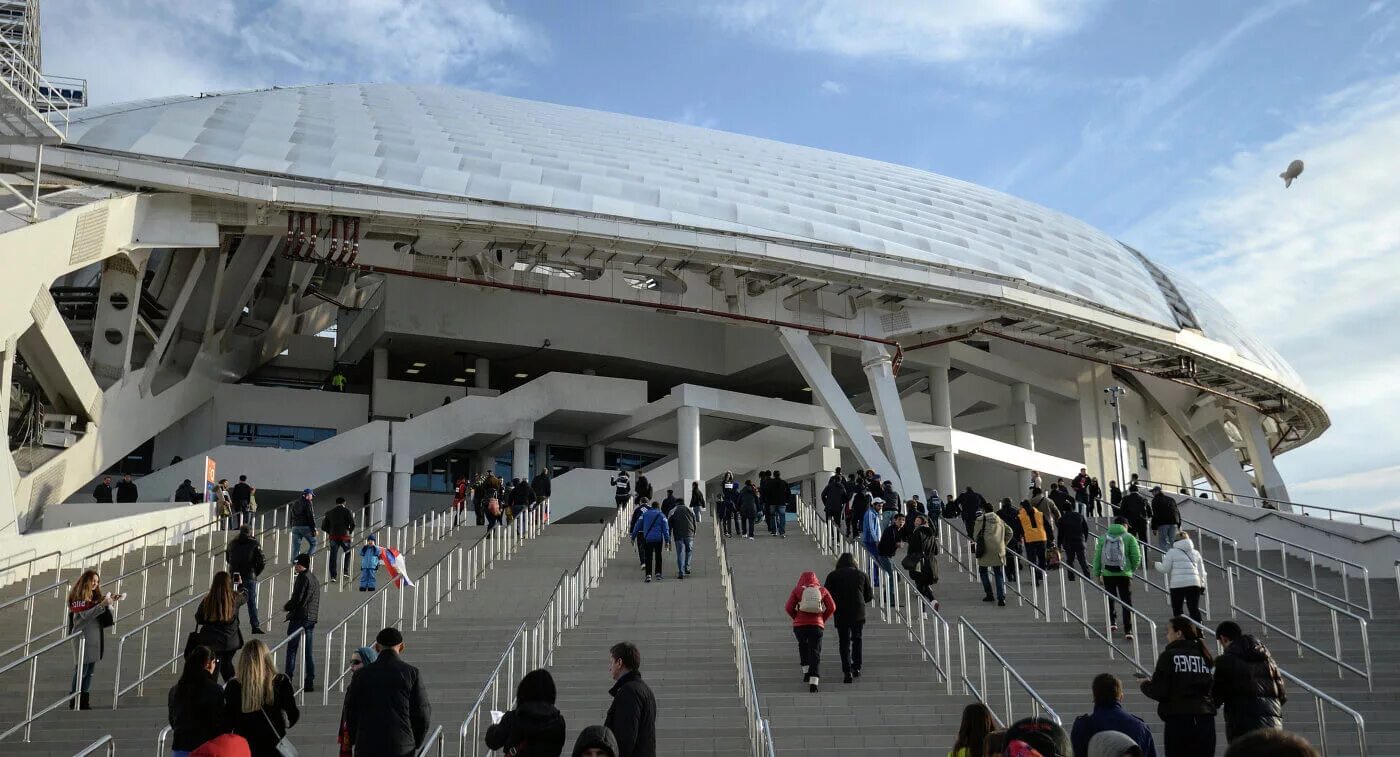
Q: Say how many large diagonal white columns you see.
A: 2